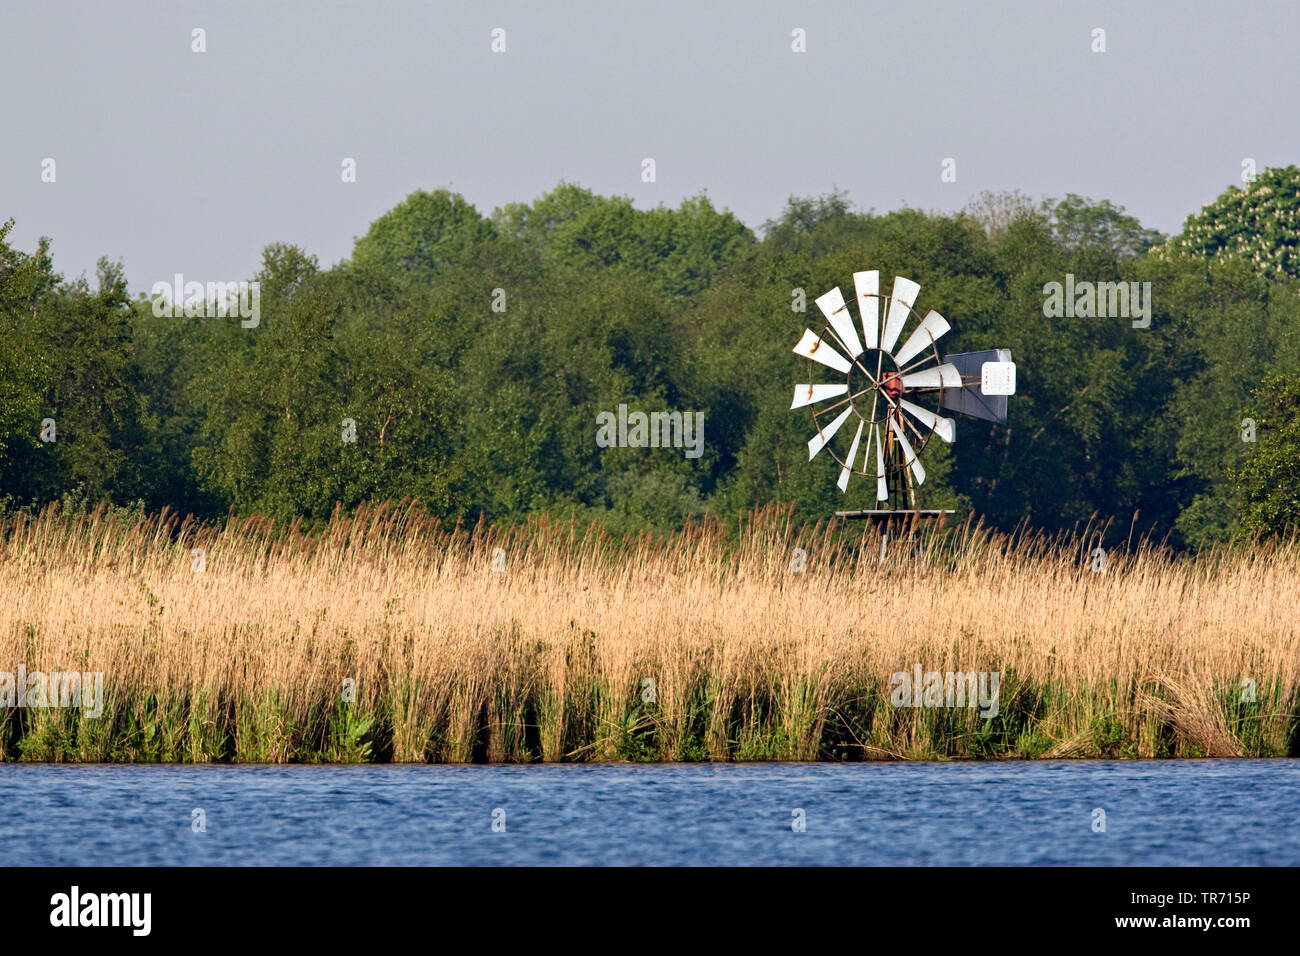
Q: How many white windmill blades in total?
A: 12